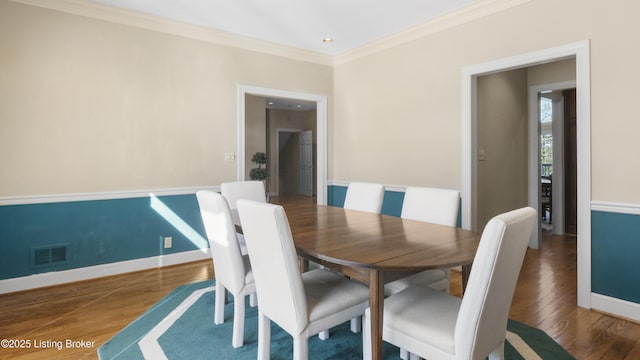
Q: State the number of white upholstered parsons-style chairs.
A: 6